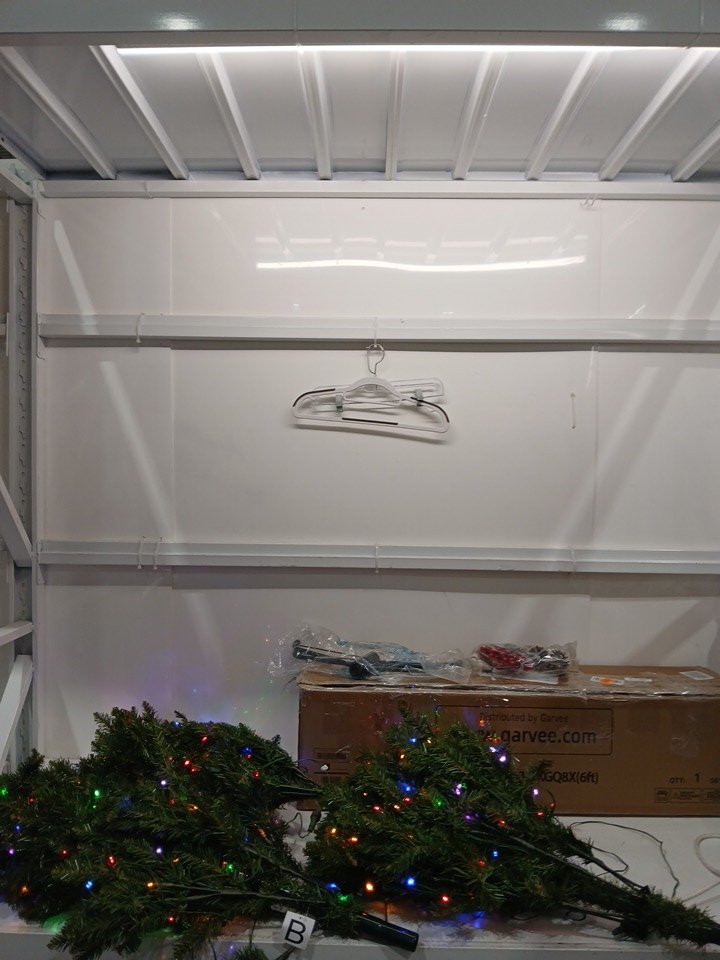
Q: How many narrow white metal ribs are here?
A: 9